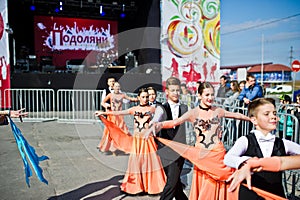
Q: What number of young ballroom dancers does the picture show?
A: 7